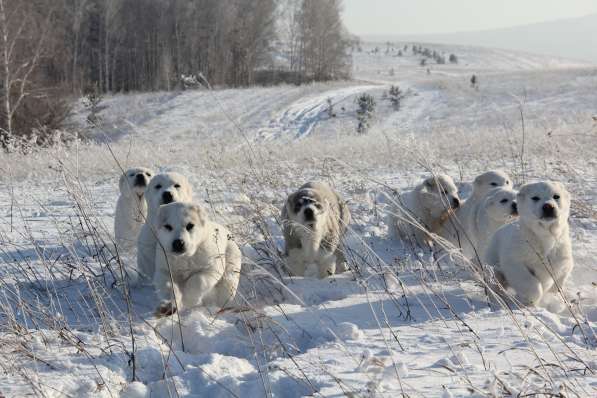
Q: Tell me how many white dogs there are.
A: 7